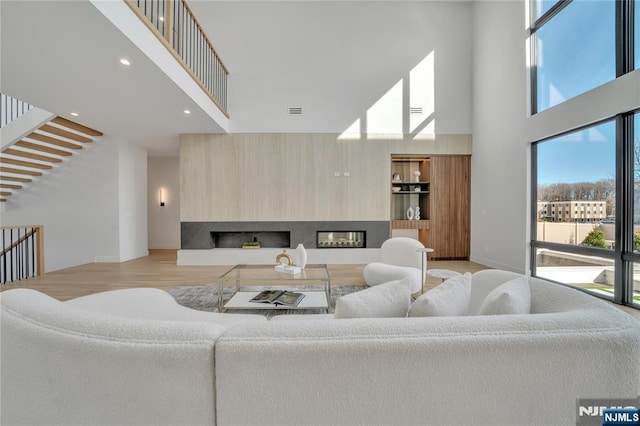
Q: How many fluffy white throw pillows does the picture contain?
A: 3